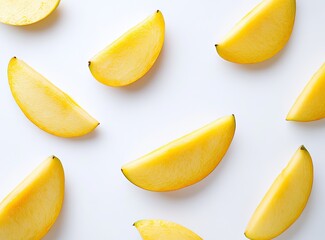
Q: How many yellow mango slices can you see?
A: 9